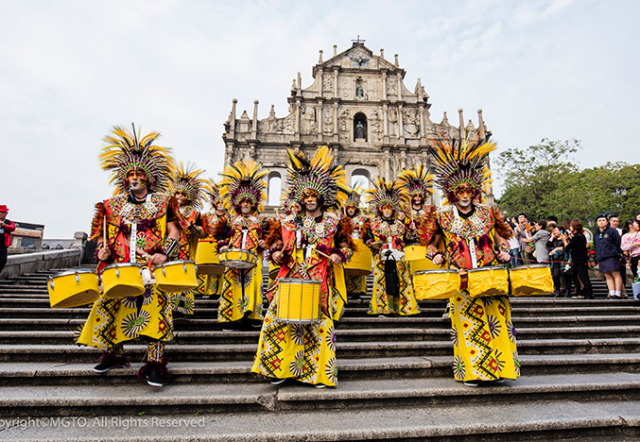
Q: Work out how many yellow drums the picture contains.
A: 11